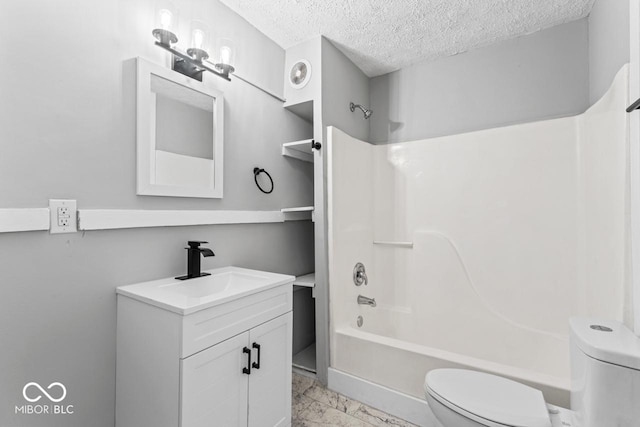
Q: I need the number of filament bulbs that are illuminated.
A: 3